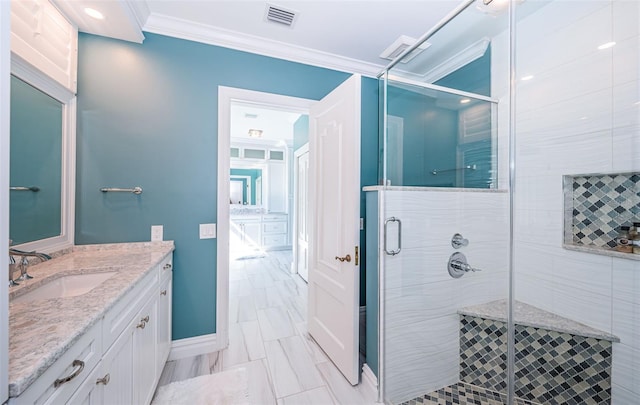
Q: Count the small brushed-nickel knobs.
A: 4